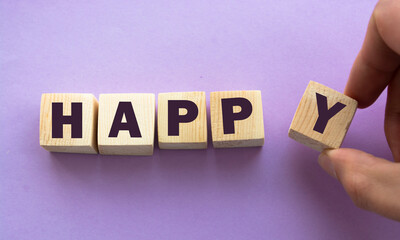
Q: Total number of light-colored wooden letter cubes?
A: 5